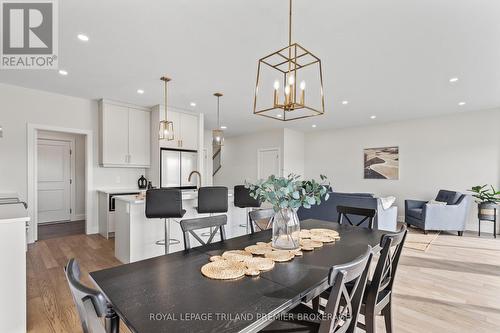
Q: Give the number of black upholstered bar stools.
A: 3